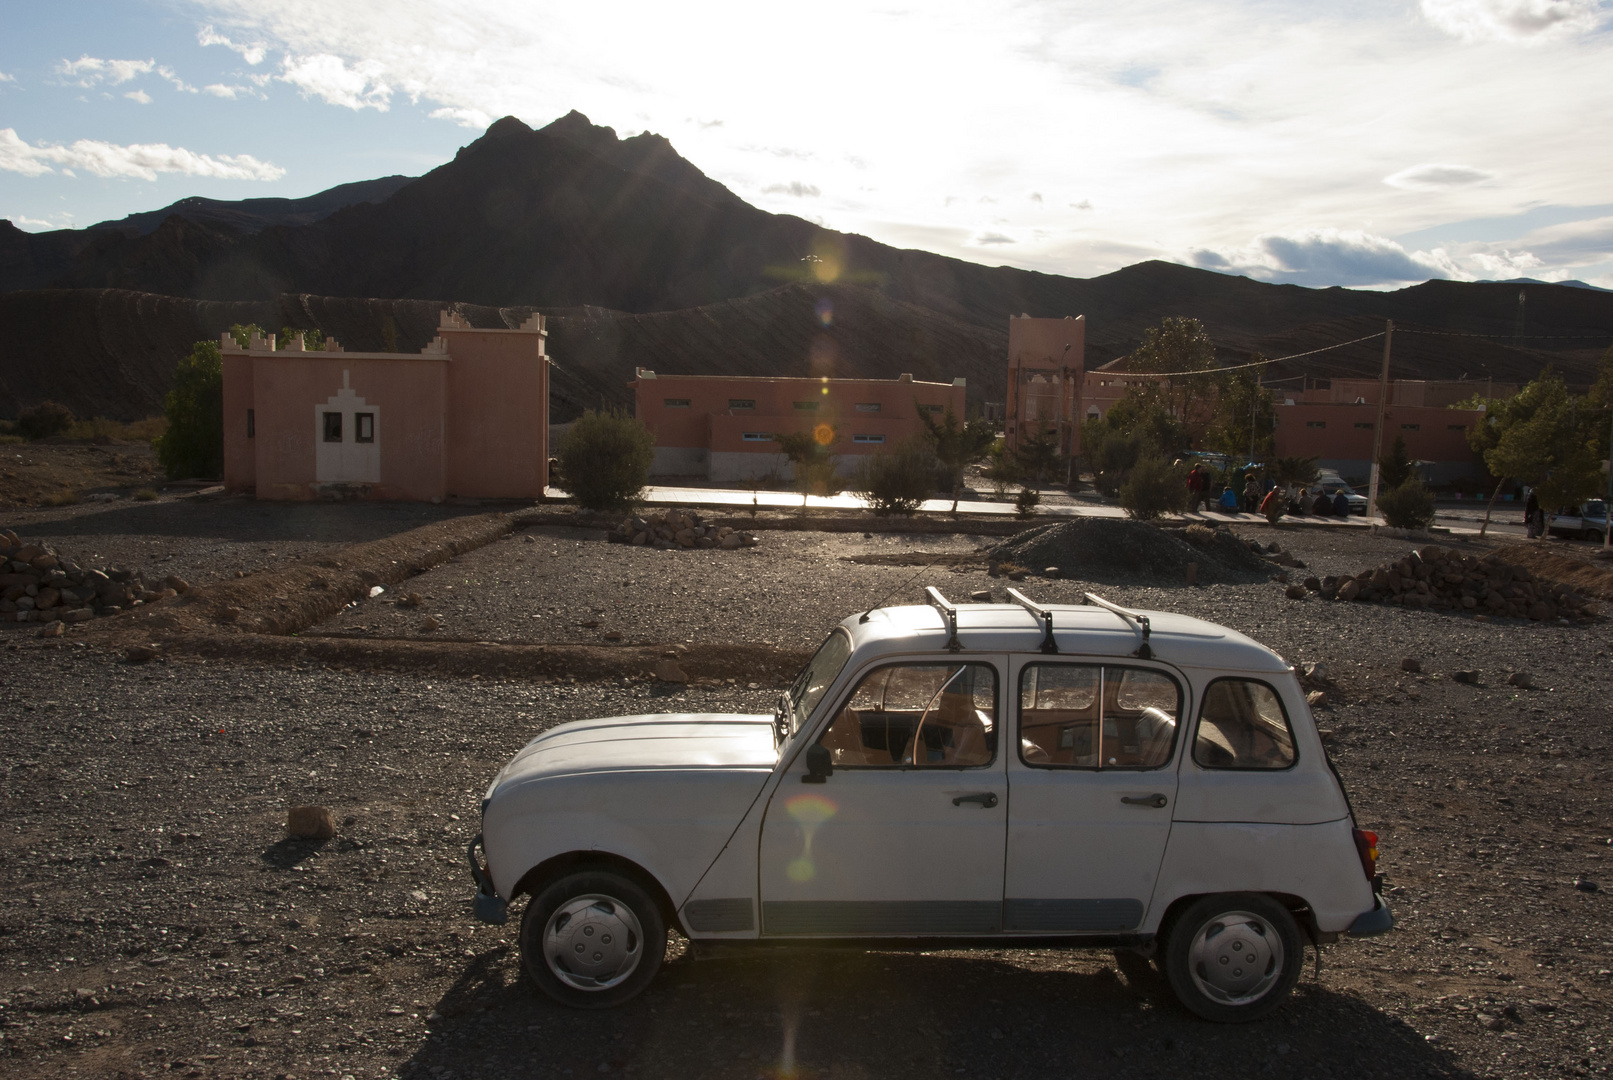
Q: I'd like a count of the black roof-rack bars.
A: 3